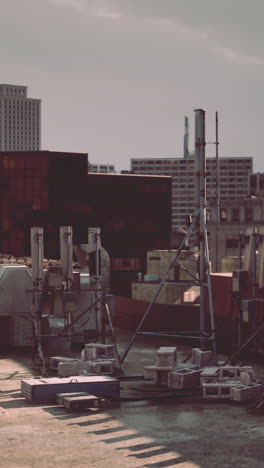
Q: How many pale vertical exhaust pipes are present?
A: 3